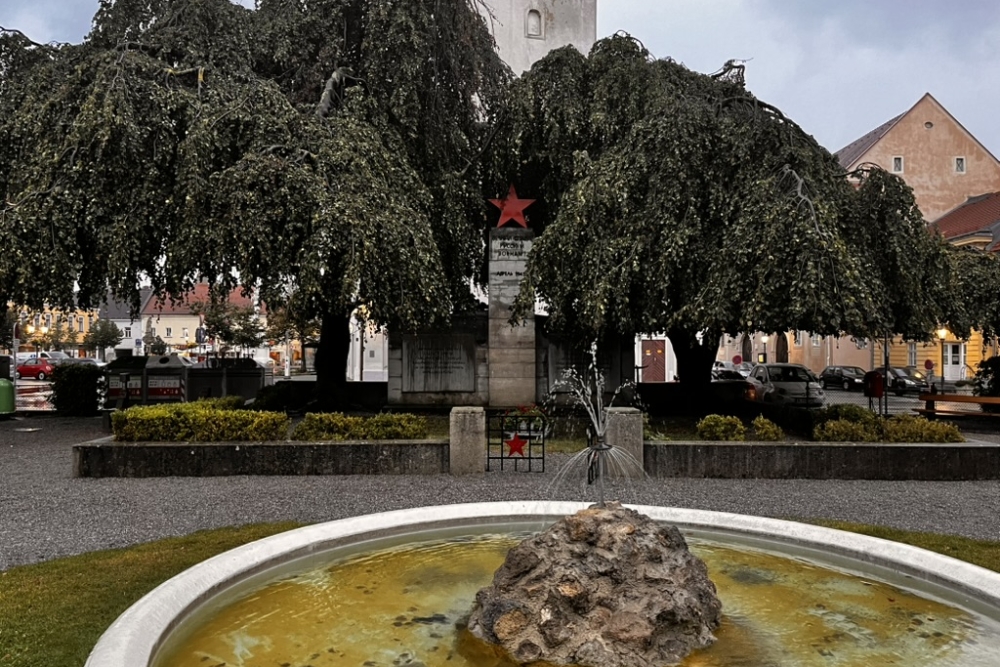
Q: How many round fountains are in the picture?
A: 1